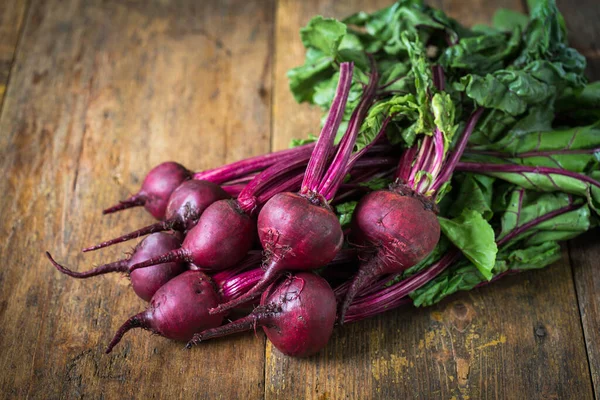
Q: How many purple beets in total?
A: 8